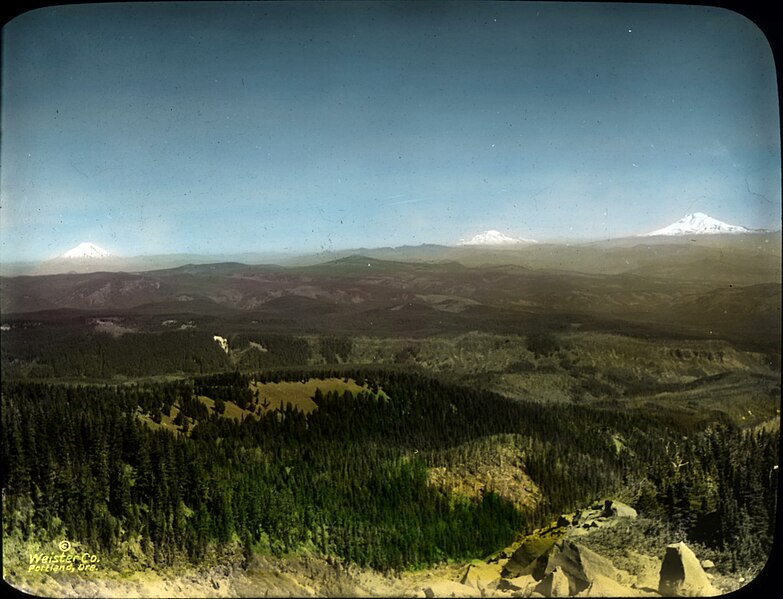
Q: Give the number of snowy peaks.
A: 3